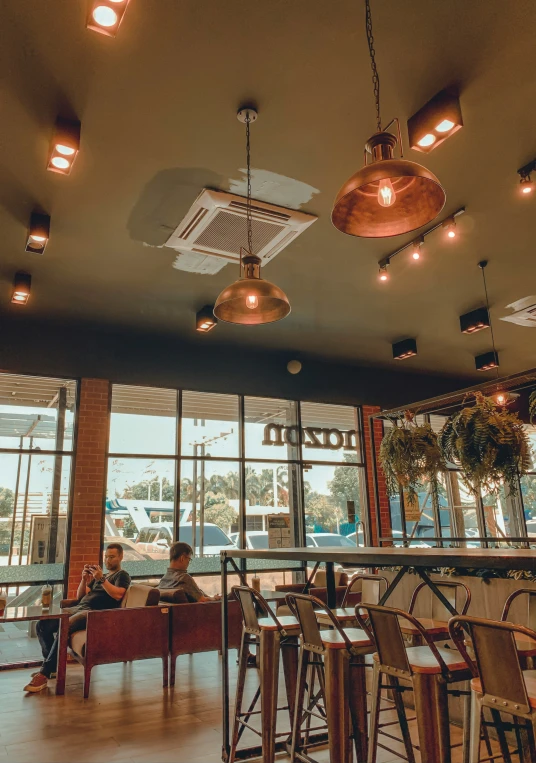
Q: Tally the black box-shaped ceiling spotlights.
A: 9